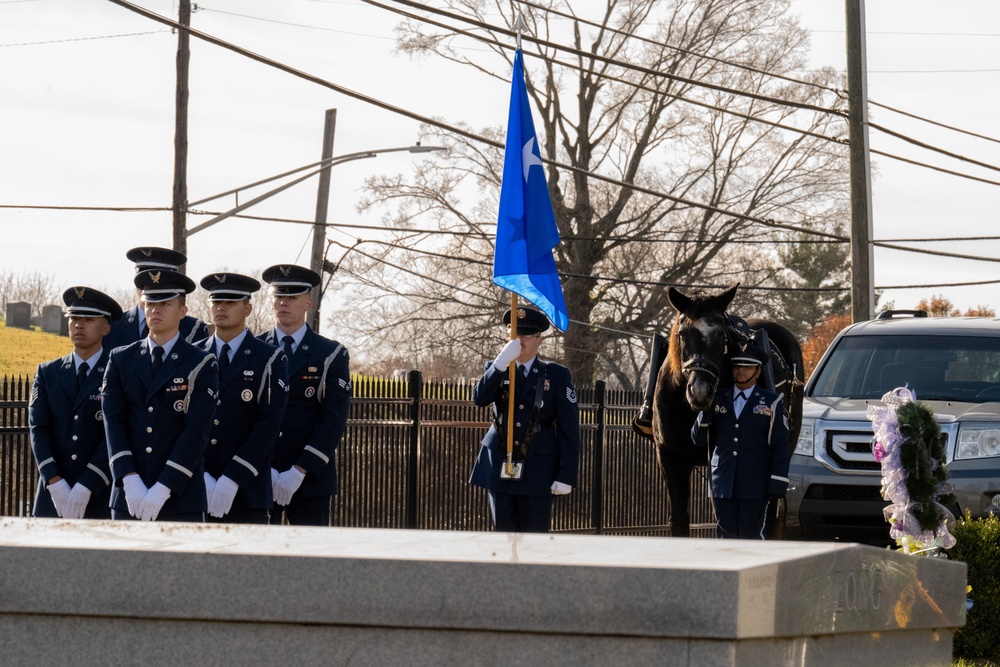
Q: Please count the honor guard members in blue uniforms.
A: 7